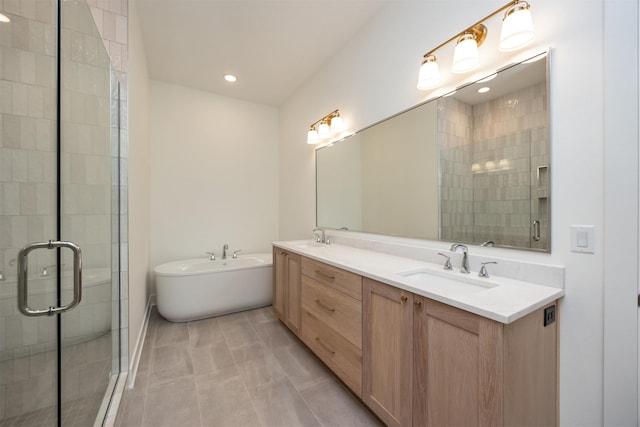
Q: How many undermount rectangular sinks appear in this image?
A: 2